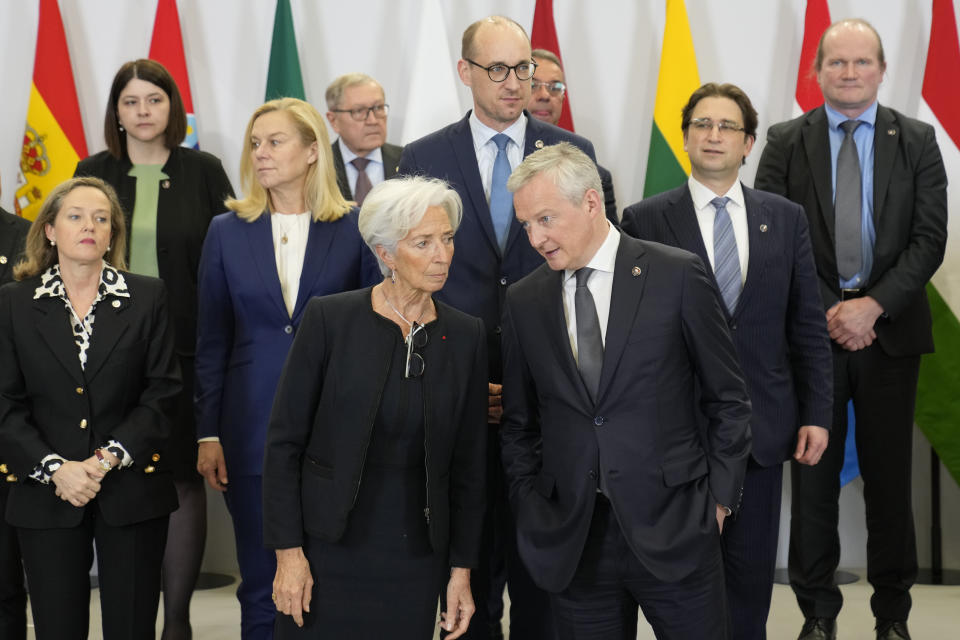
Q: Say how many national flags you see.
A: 8